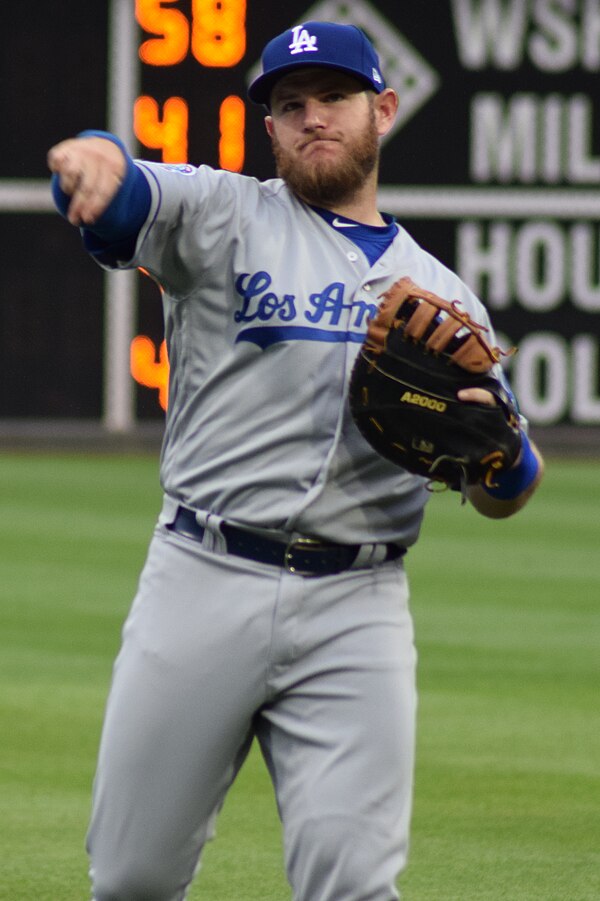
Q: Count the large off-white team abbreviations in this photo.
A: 4